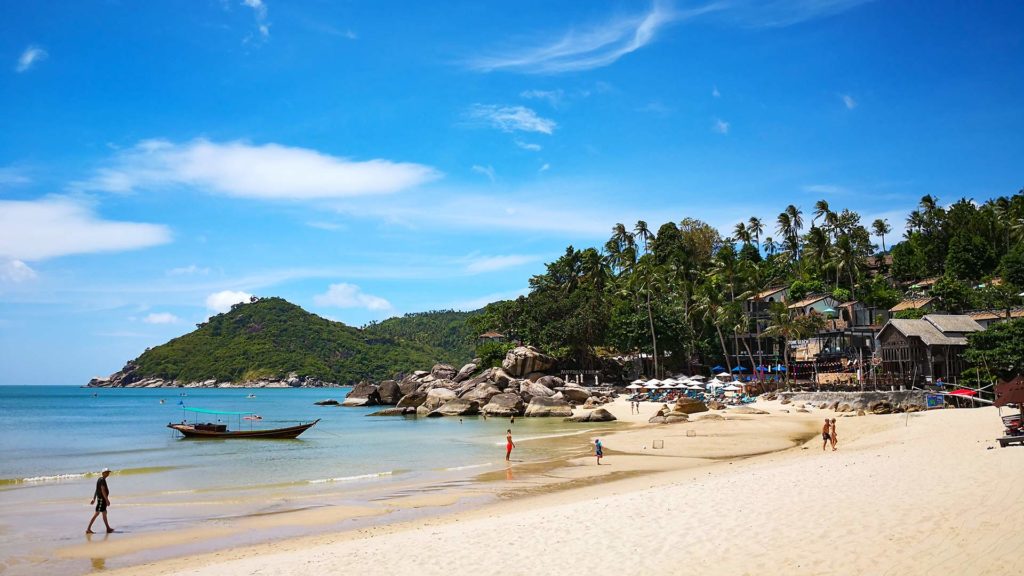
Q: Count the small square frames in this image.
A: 2